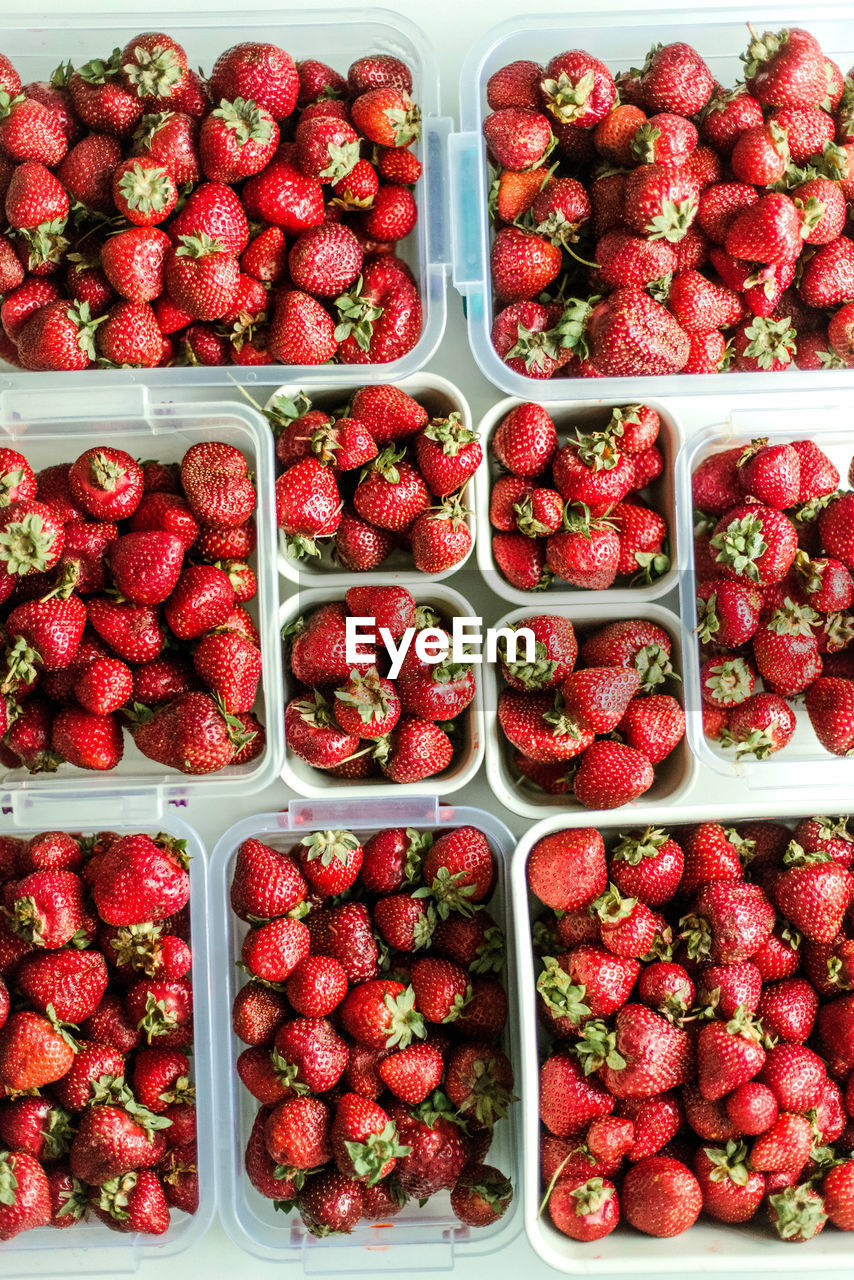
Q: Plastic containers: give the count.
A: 11